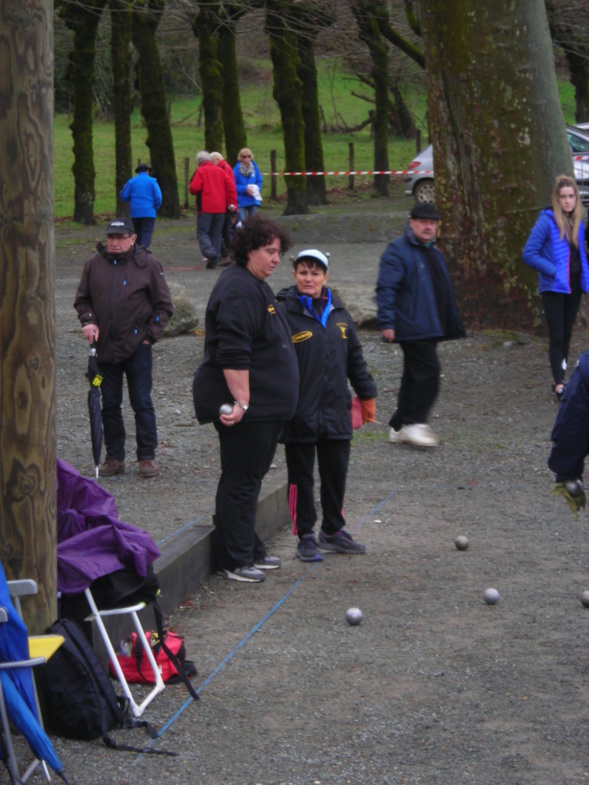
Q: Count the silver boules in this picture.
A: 6